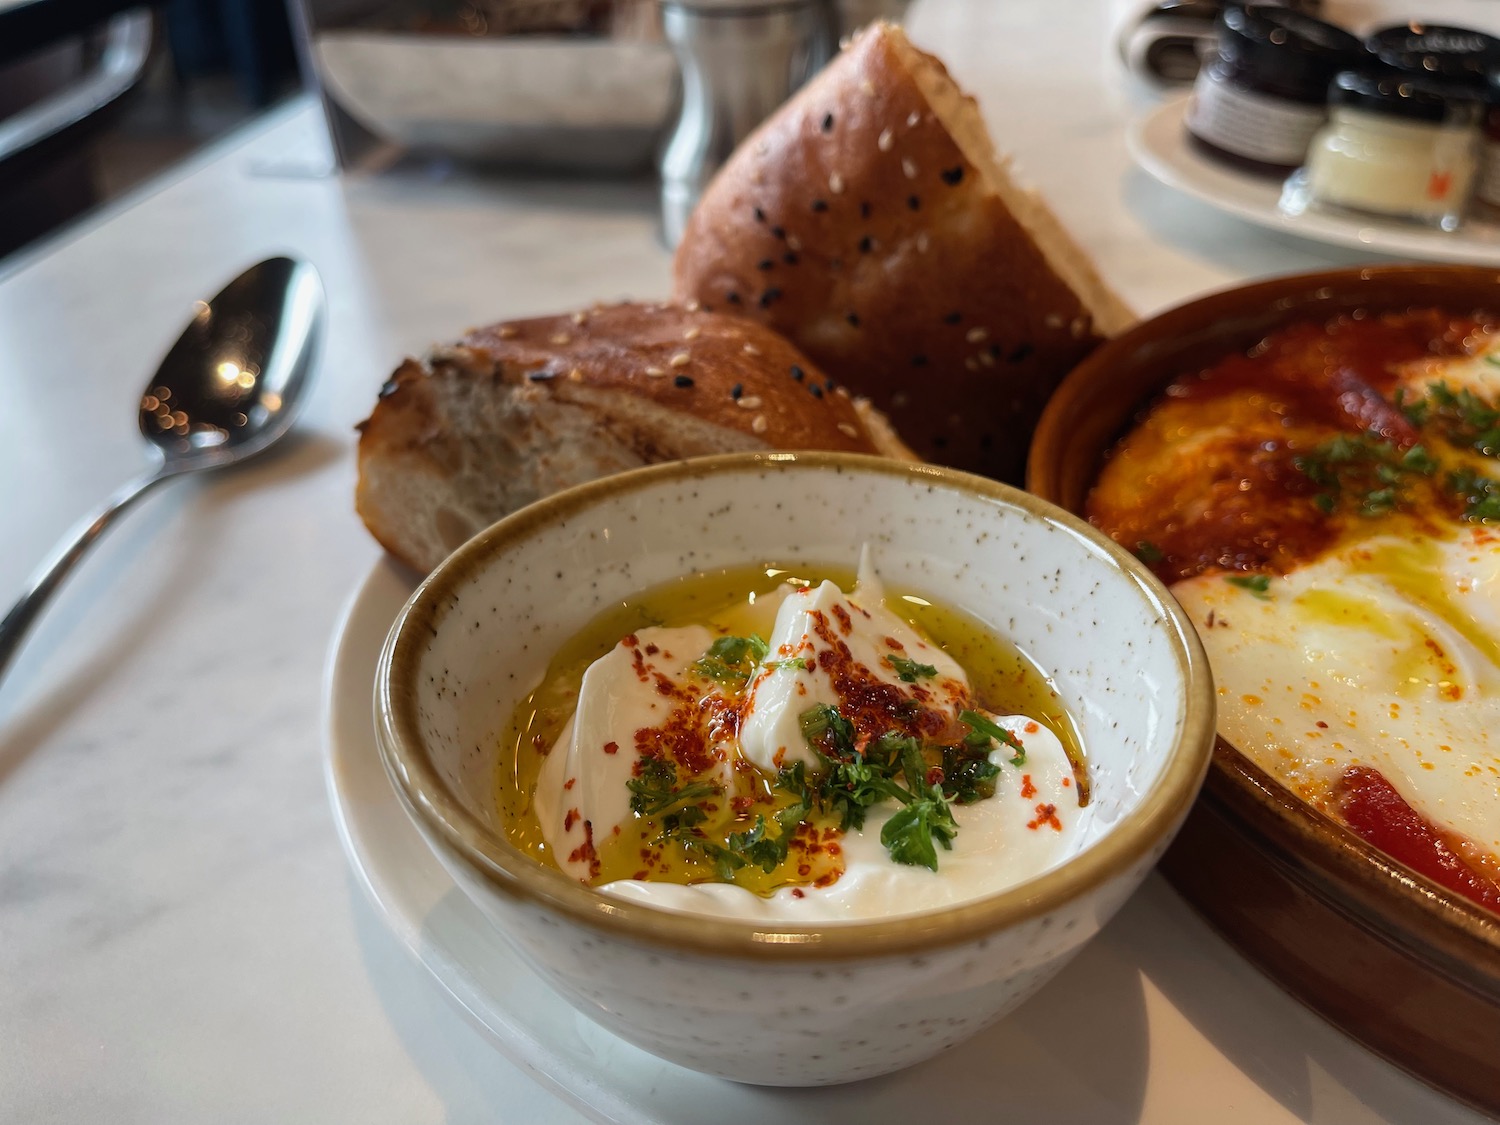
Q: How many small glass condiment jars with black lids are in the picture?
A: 3